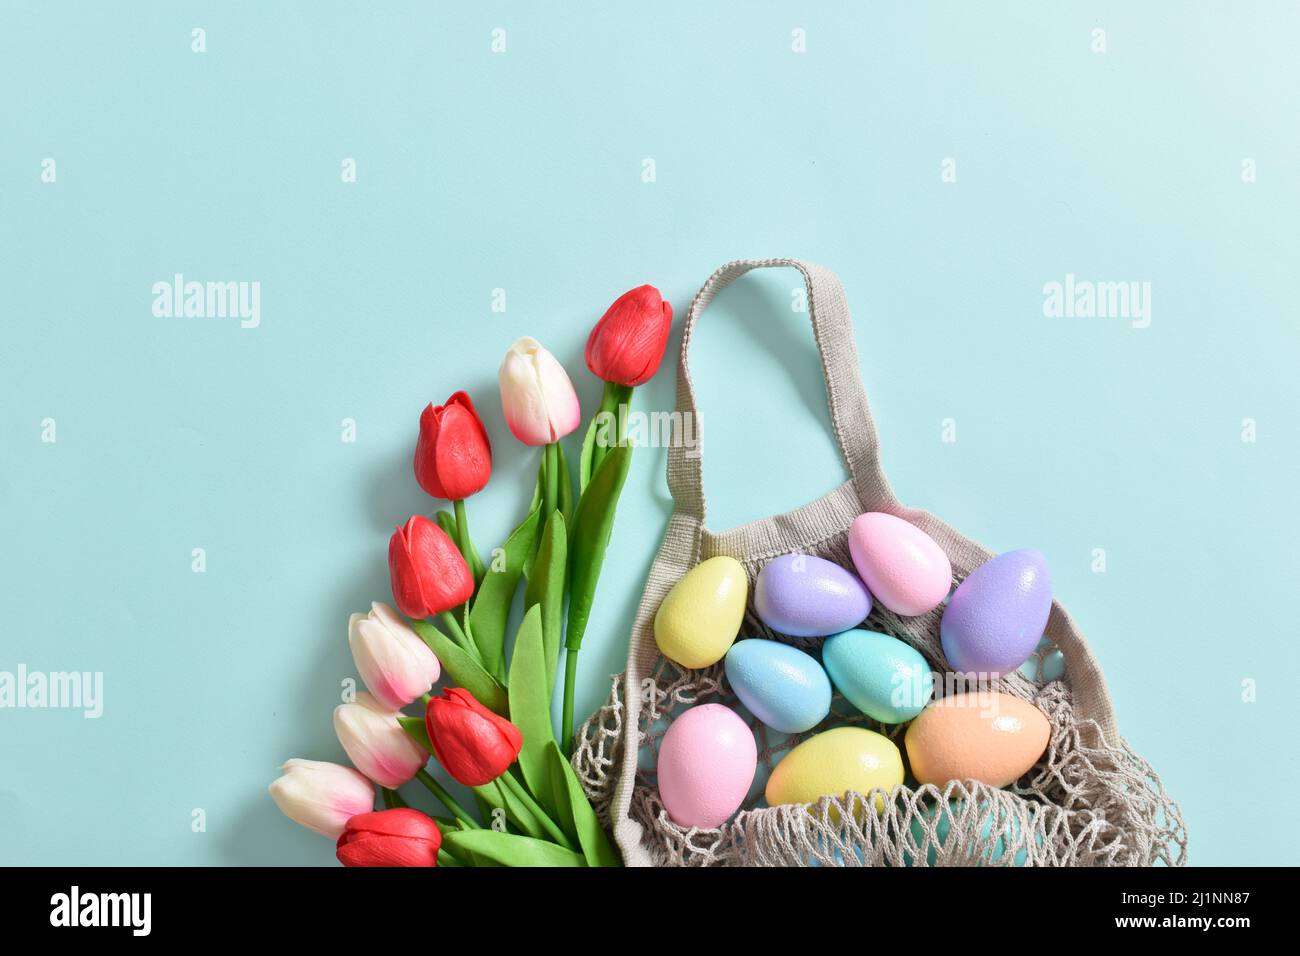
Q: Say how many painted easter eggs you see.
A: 11